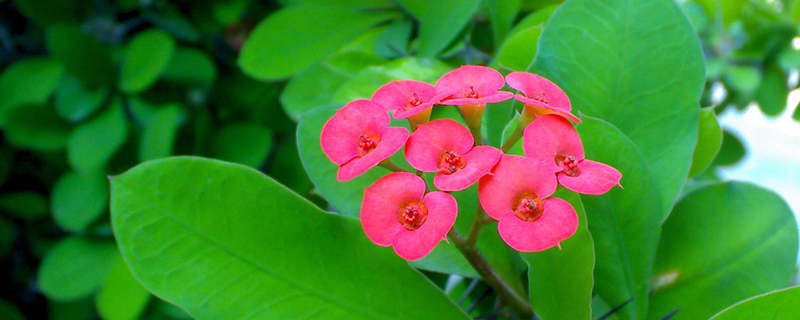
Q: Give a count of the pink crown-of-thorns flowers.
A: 8